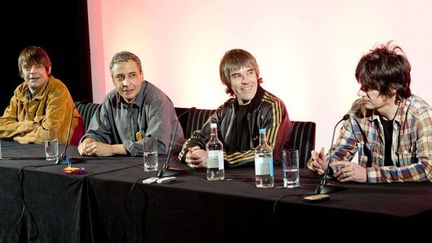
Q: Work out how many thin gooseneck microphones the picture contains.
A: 3